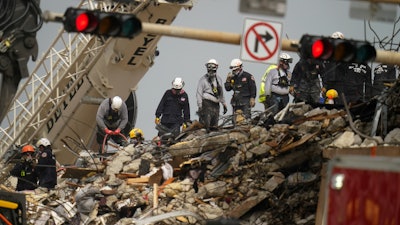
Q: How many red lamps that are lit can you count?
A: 2